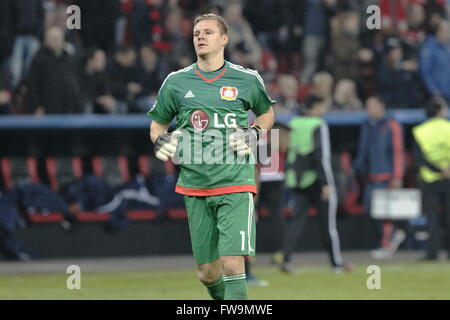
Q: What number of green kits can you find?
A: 1